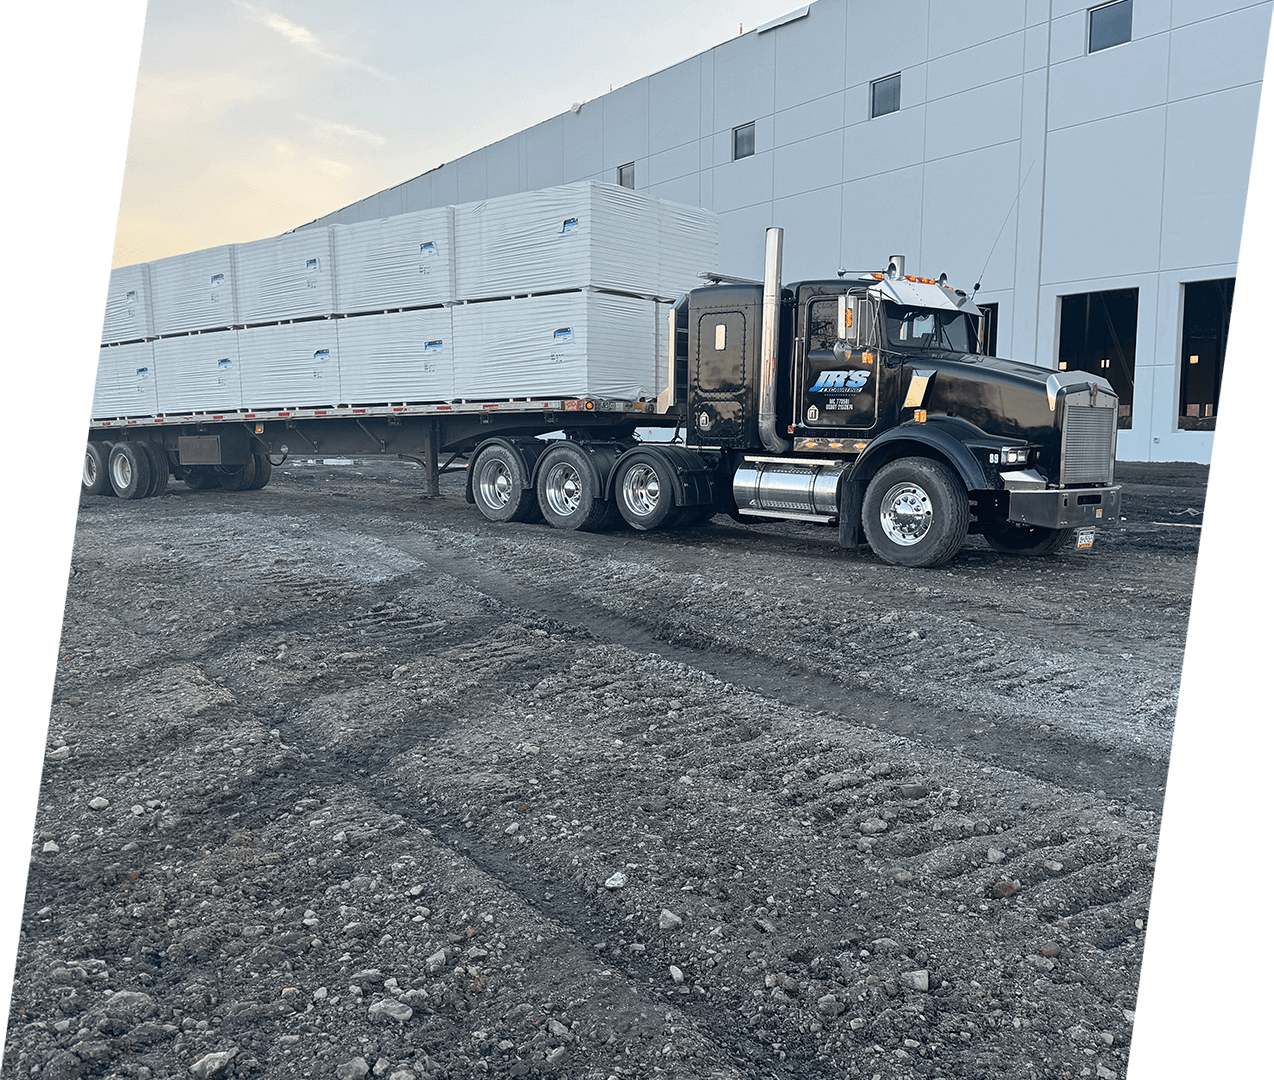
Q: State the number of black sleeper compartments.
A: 1